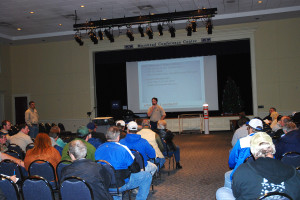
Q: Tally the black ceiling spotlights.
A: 12